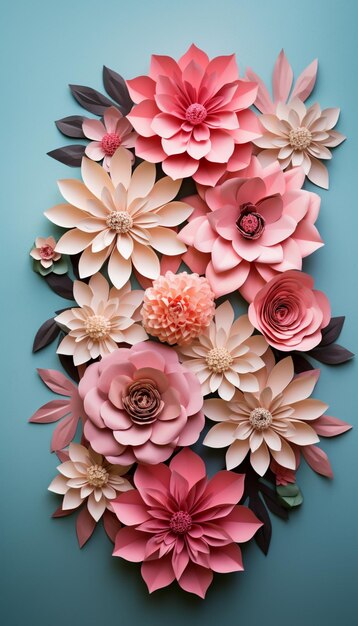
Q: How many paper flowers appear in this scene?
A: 14